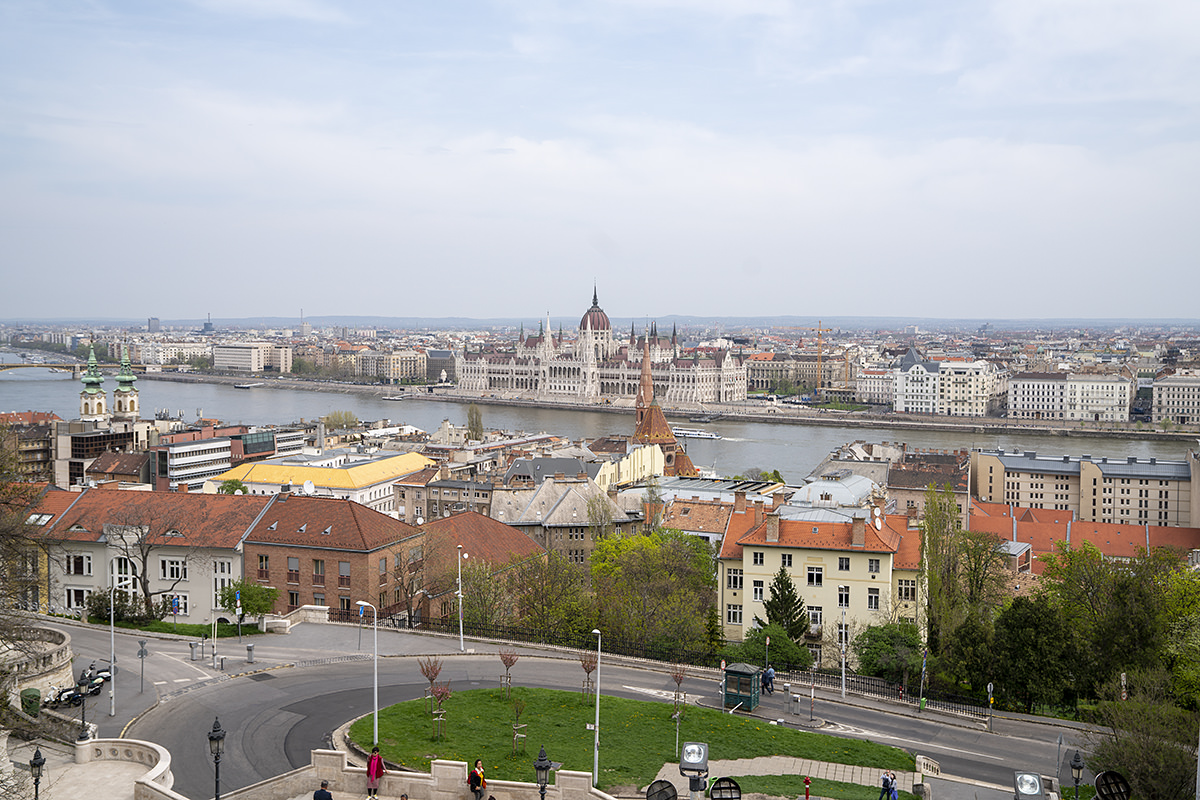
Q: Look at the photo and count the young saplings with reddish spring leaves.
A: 6